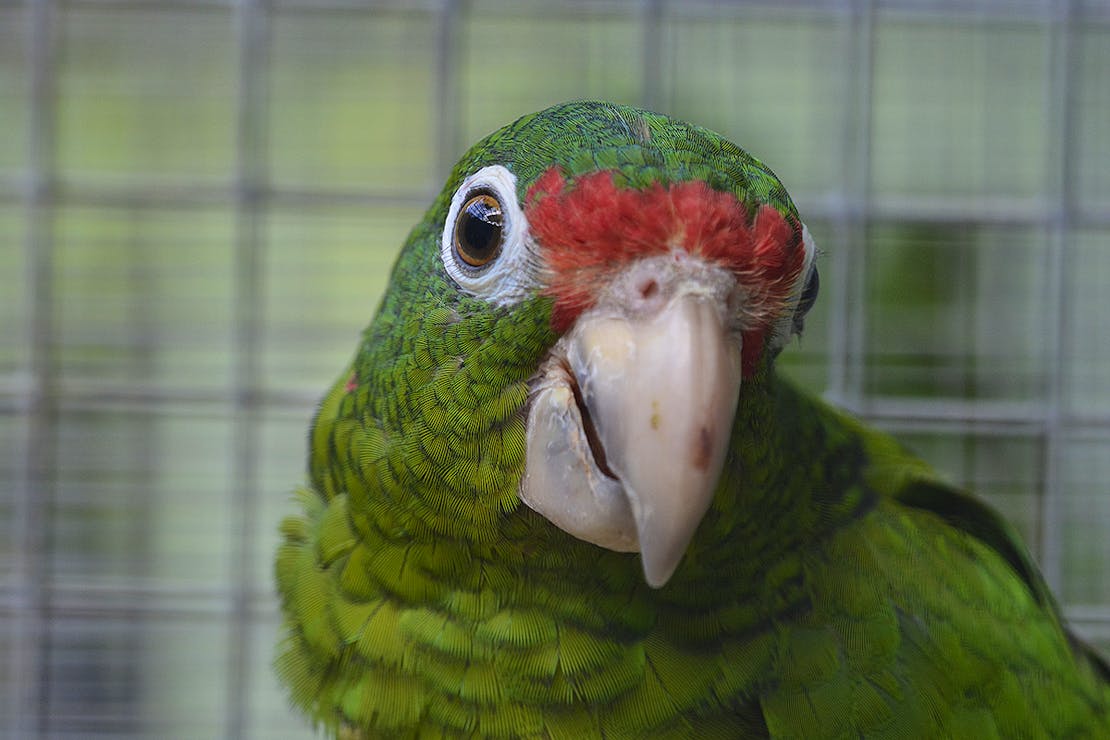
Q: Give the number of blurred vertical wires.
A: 6